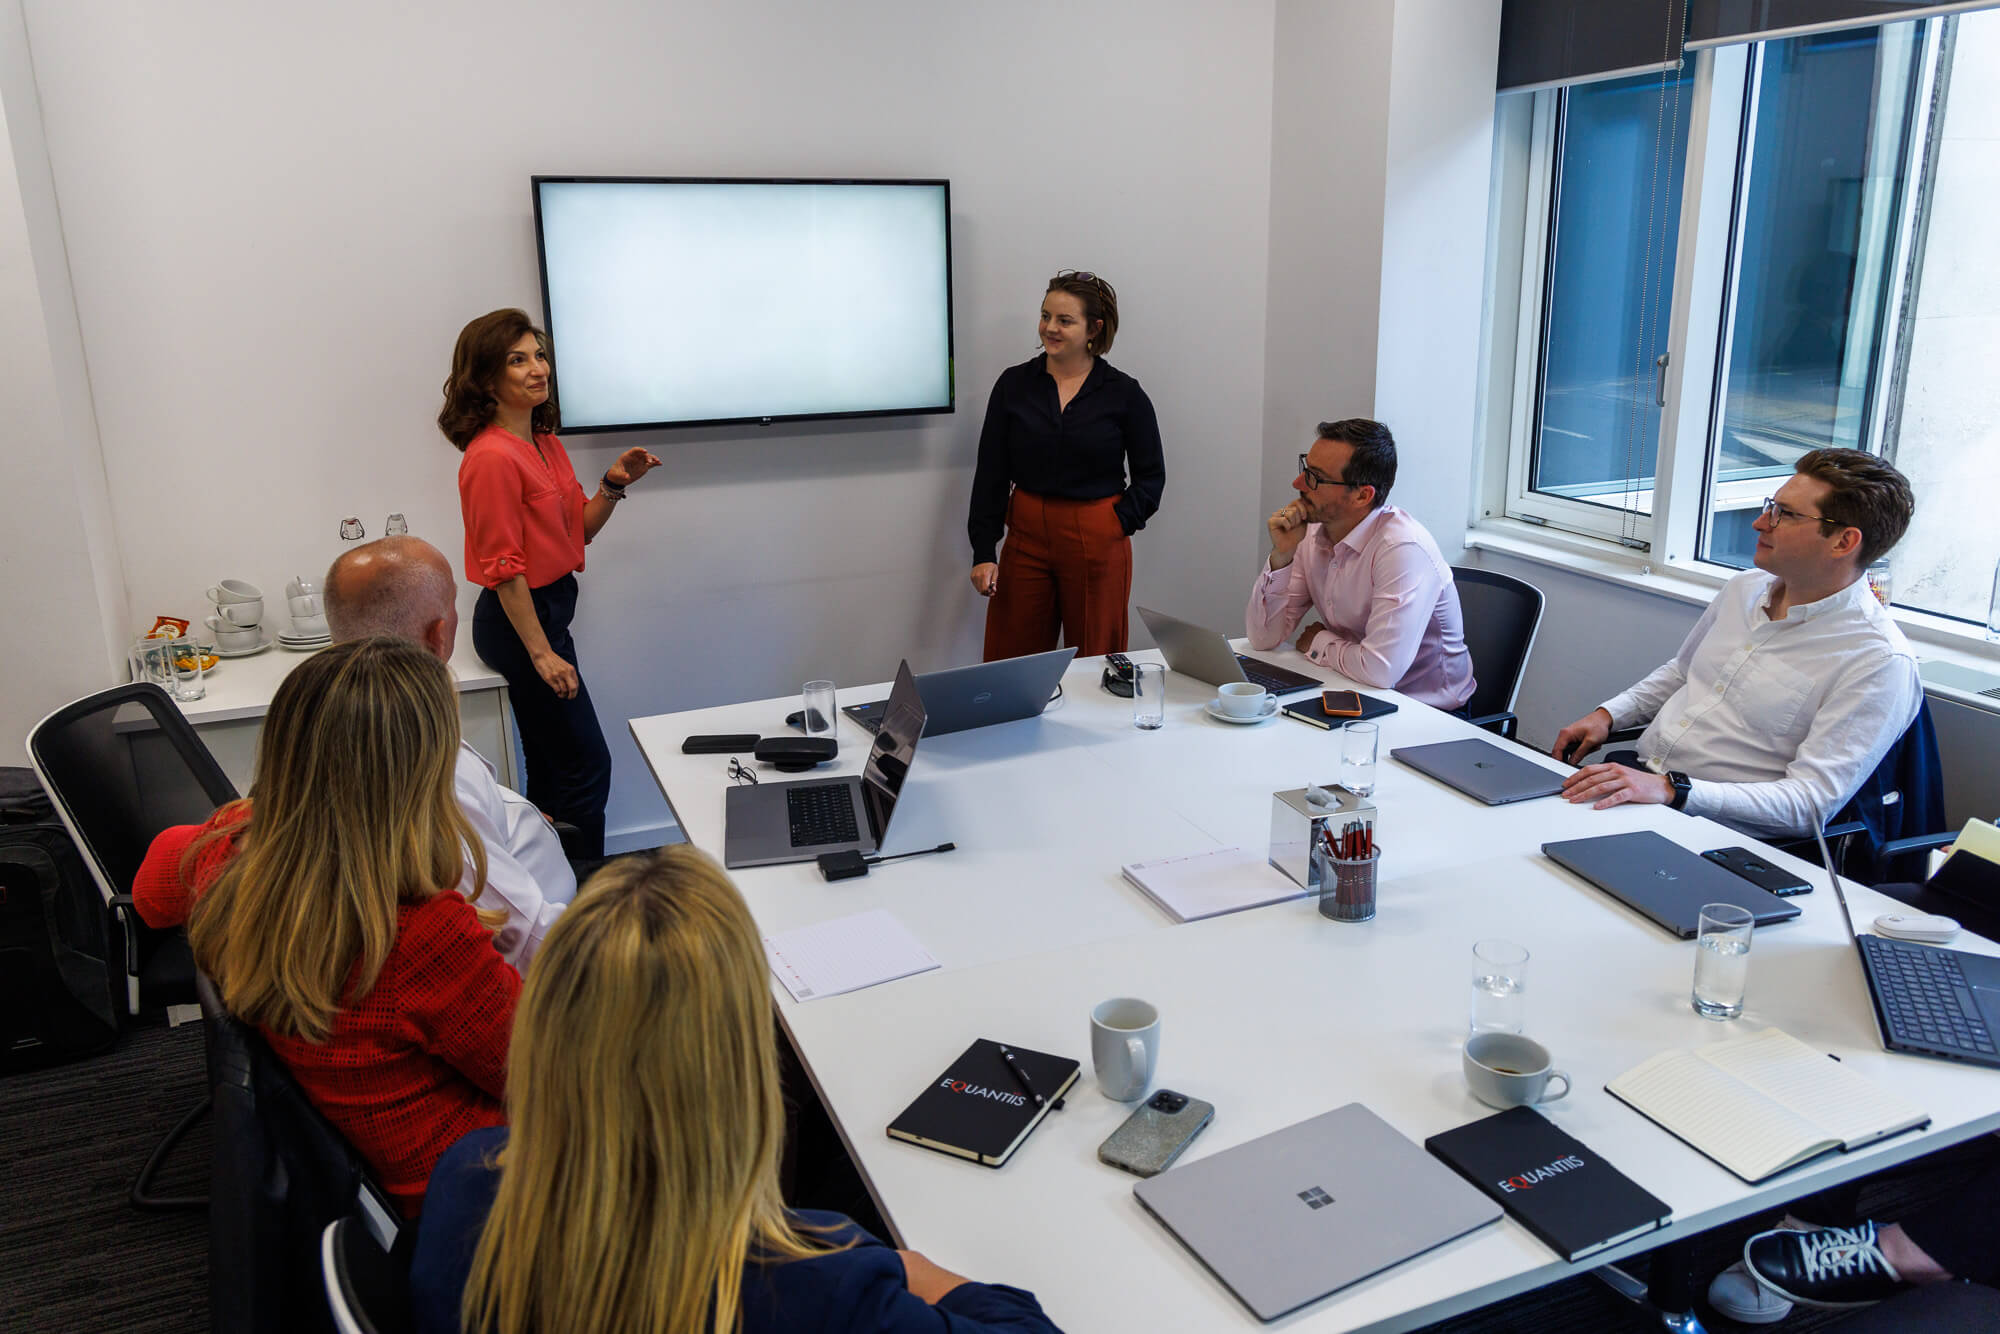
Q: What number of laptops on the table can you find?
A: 7